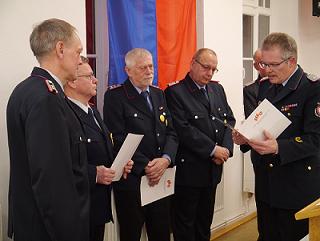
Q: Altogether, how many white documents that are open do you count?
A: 1